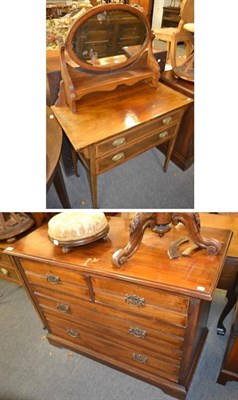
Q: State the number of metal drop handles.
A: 10